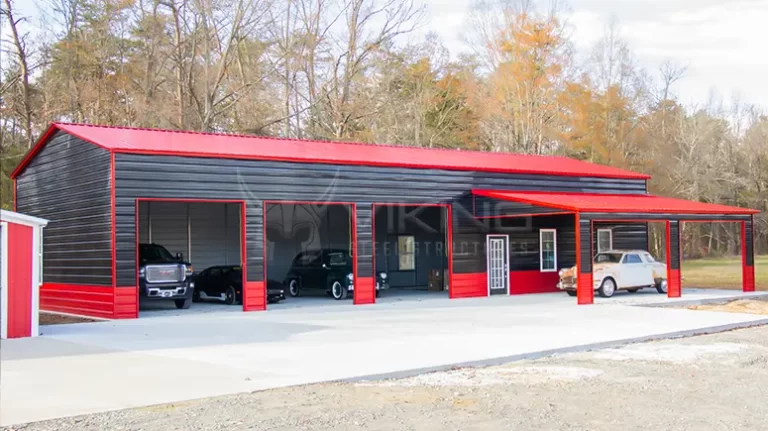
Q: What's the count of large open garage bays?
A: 3